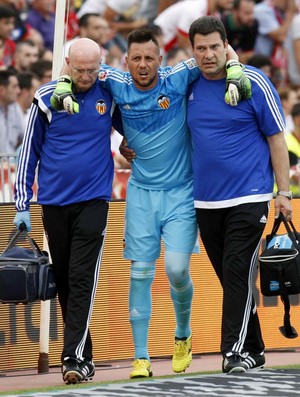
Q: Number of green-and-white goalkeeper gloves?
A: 2